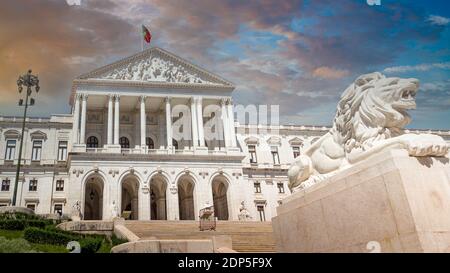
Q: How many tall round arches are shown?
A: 5